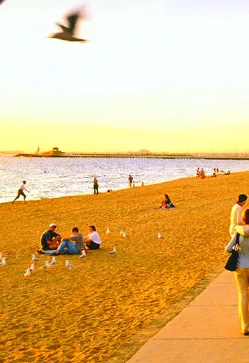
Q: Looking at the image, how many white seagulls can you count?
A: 14